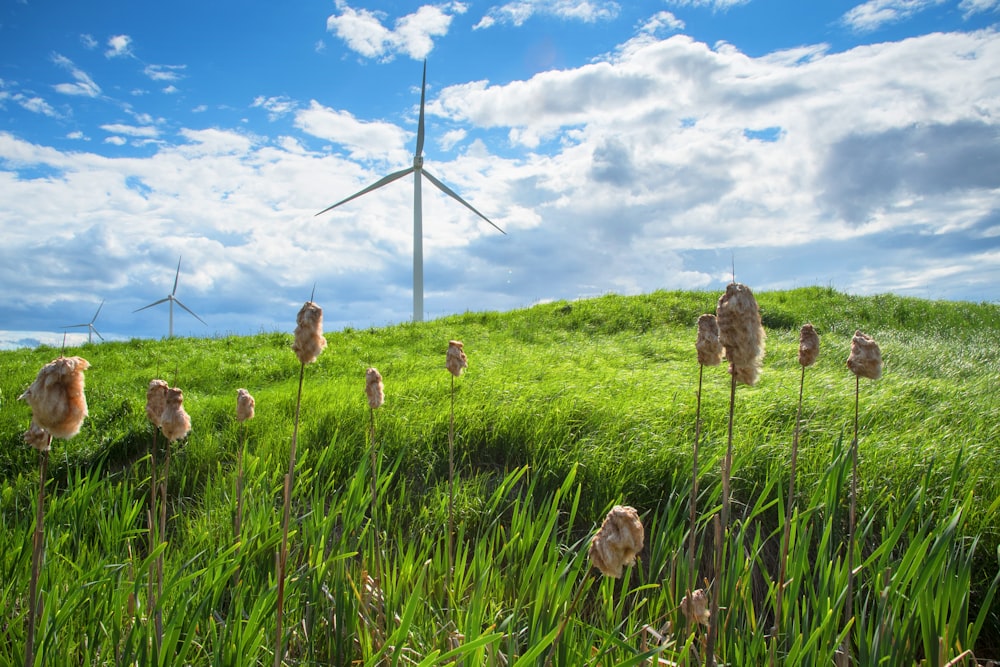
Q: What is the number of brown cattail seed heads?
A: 14